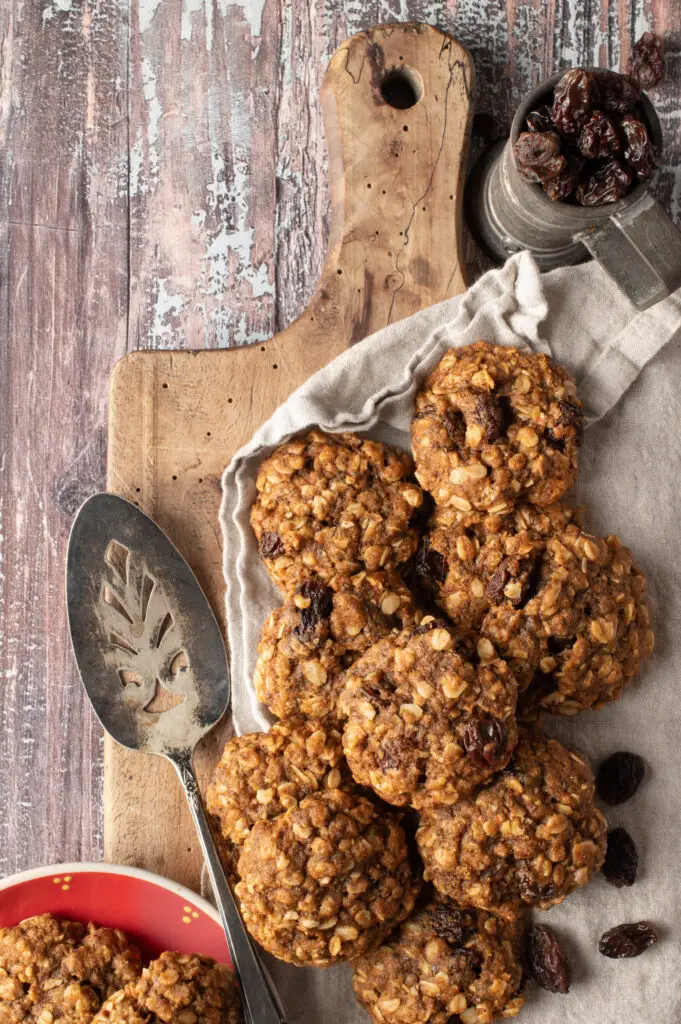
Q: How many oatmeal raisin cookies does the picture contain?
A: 12